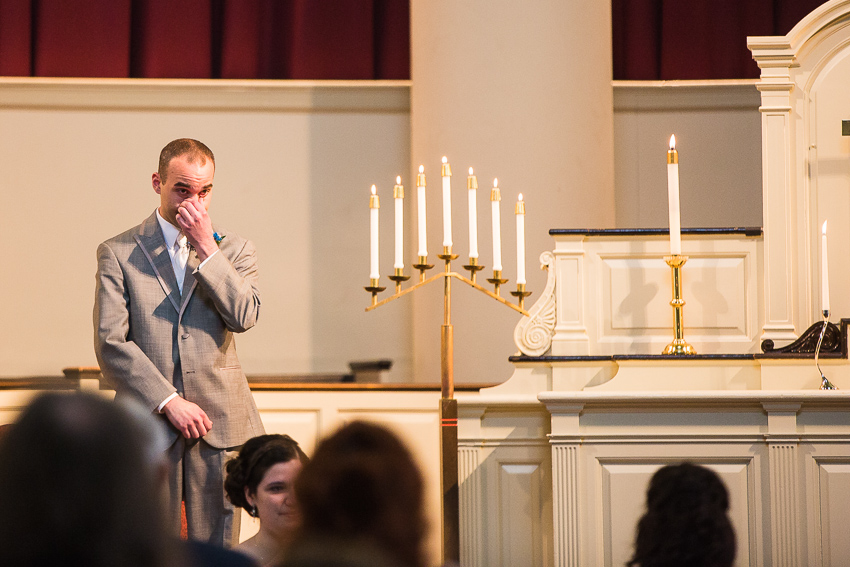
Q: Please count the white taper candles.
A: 9